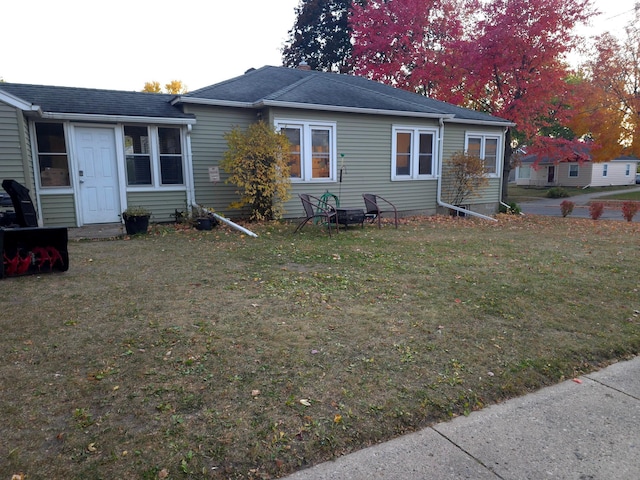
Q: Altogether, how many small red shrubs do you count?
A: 3